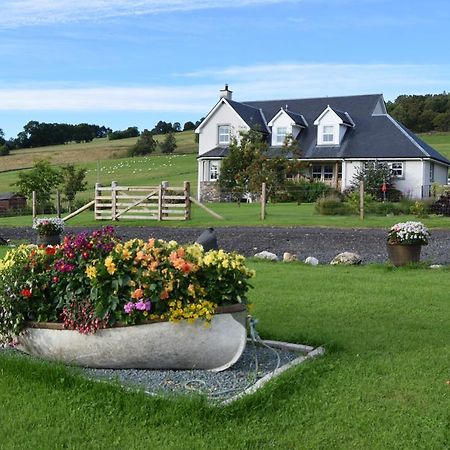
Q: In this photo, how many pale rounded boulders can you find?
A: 4